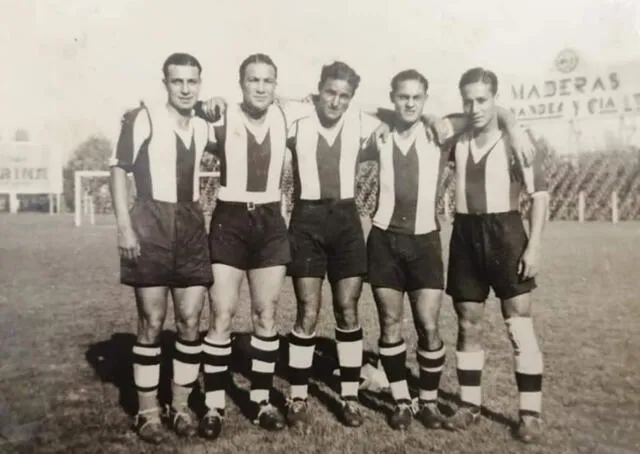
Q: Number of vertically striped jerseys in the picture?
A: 5